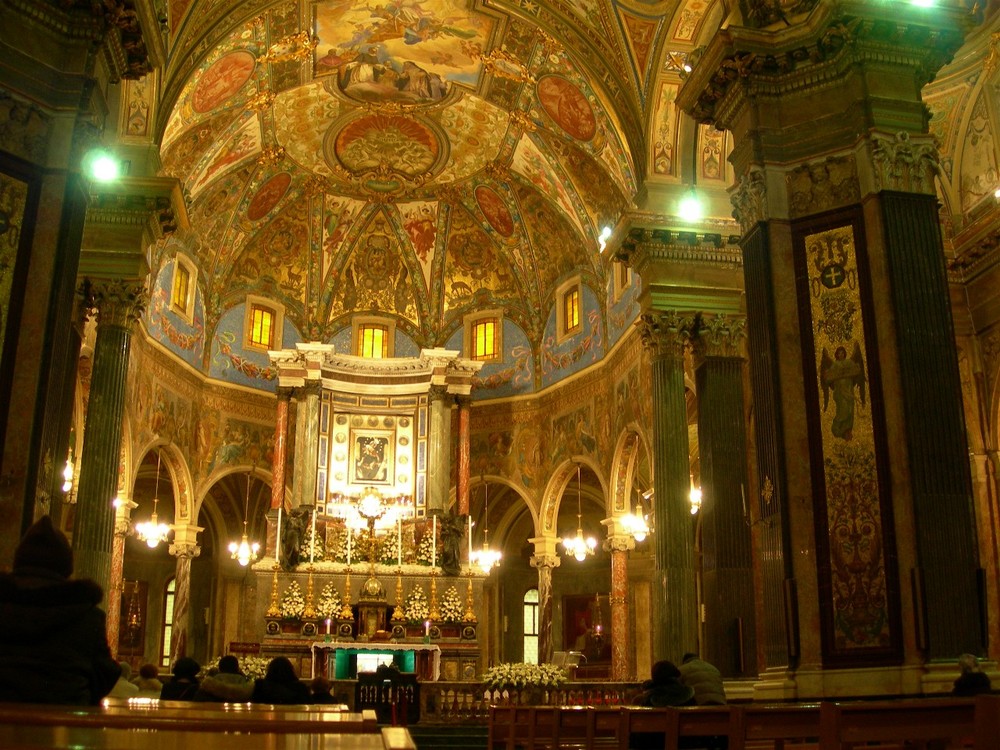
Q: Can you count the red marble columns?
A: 4